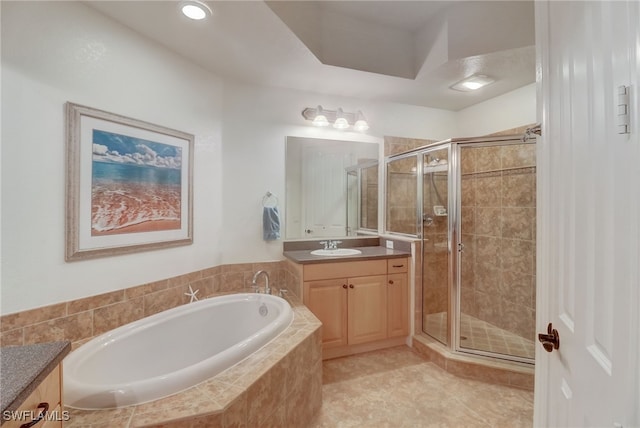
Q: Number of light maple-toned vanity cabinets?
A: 2